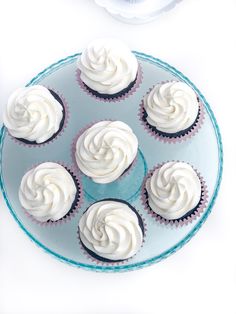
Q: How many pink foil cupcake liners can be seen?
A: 7